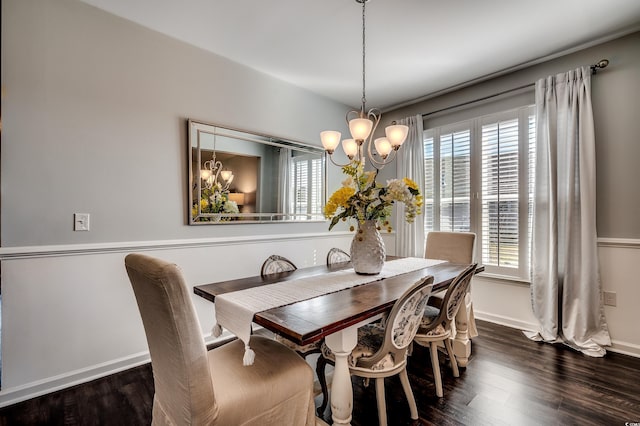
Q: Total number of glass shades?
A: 5